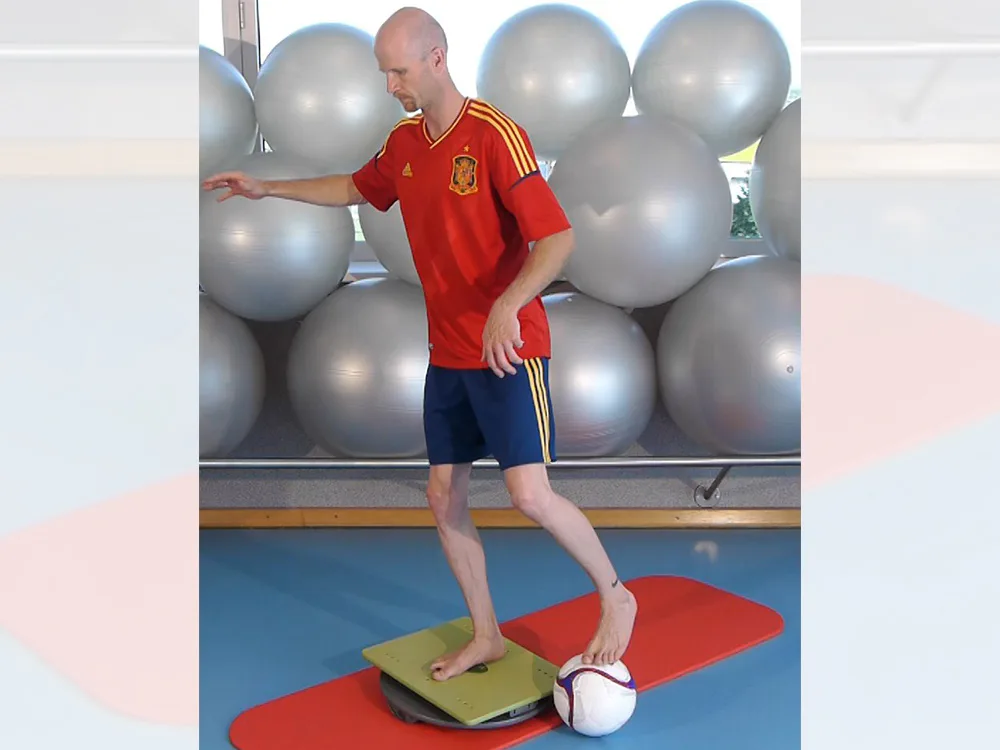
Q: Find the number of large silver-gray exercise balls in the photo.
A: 12